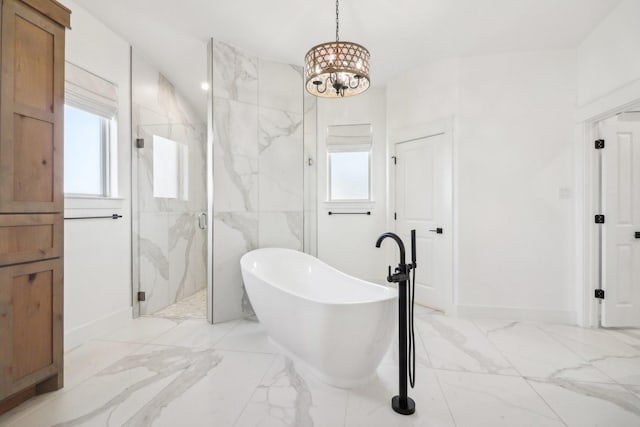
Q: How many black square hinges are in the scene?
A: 3